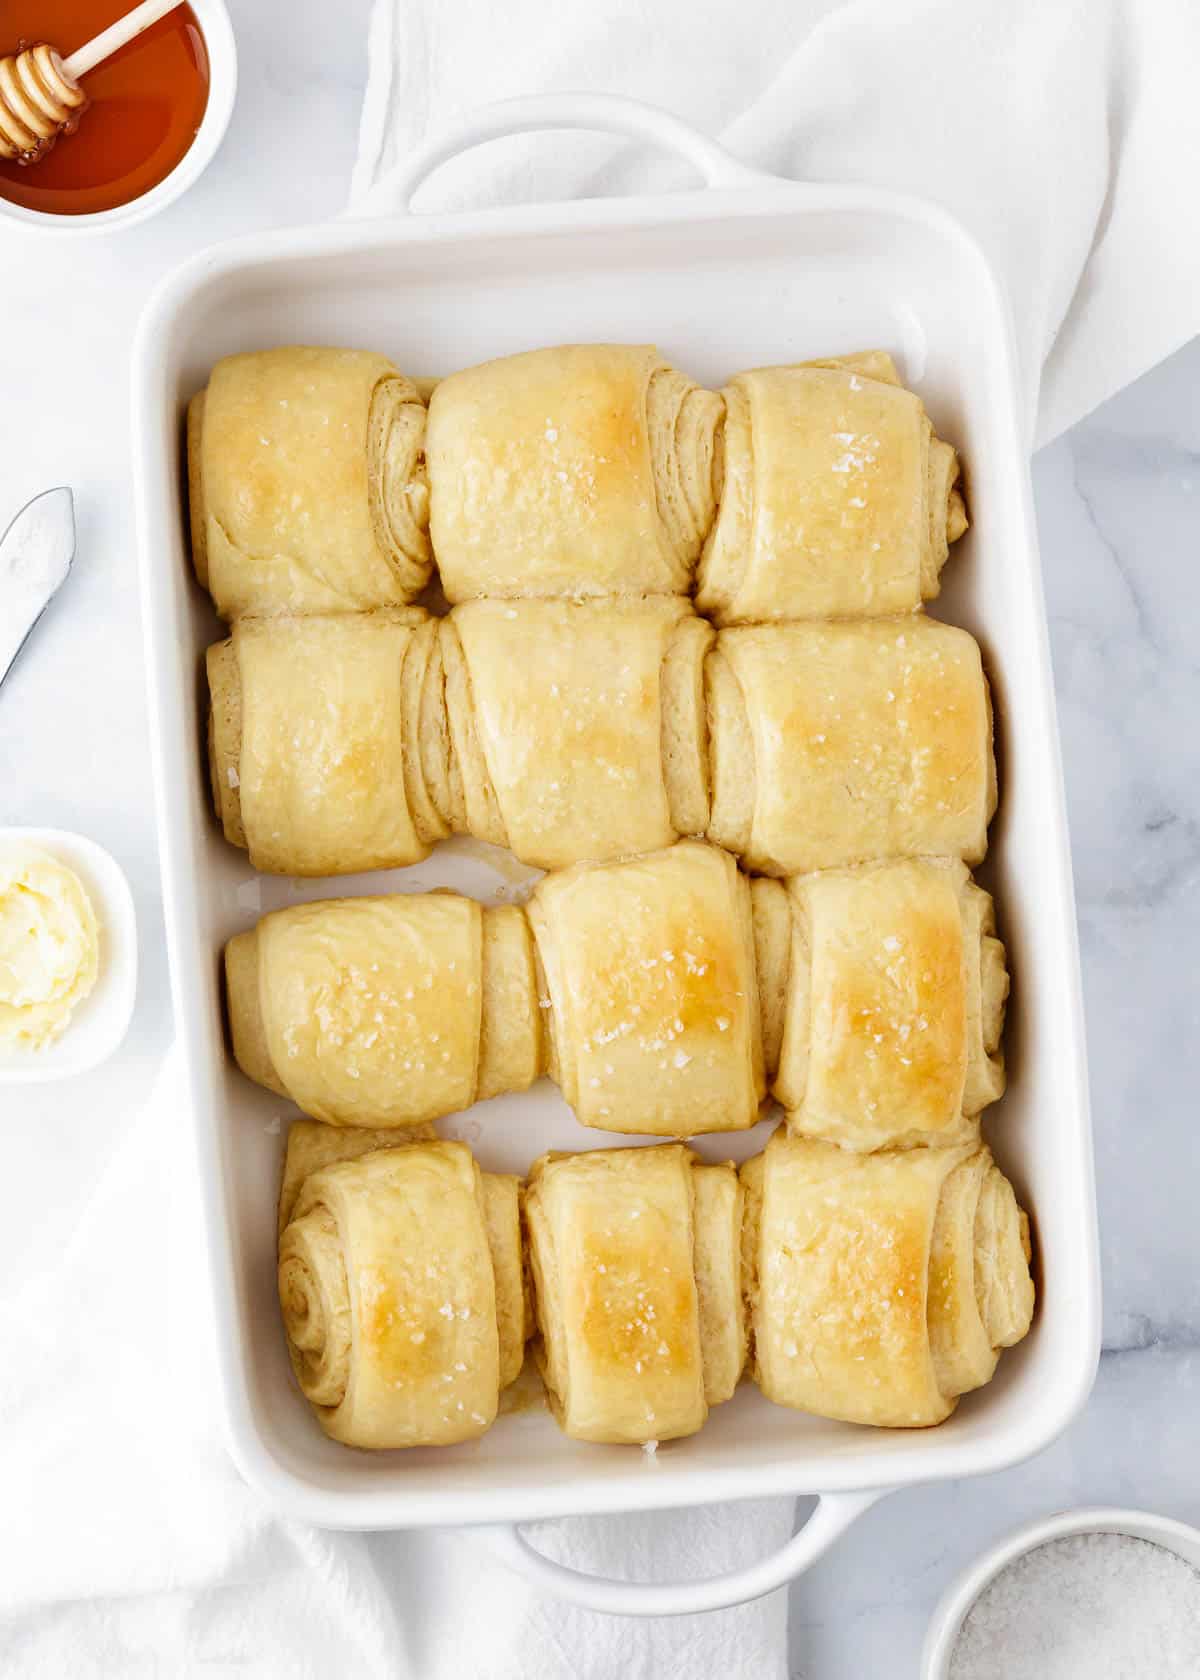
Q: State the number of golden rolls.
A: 12